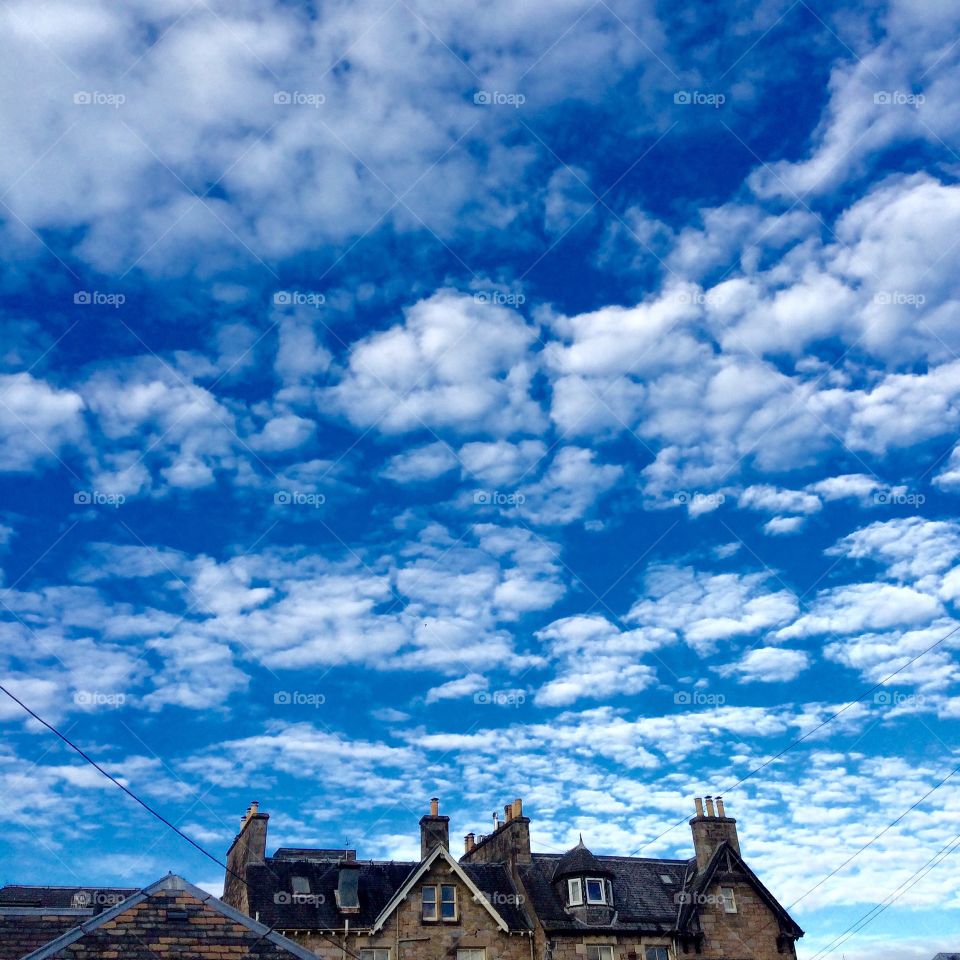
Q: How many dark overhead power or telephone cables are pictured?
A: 5